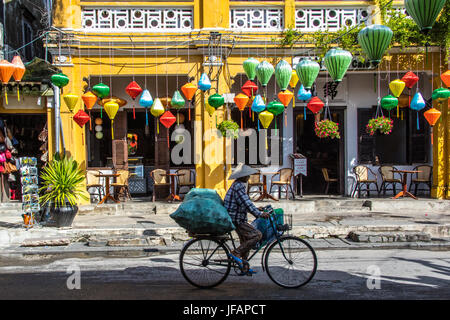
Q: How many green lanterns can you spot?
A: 14